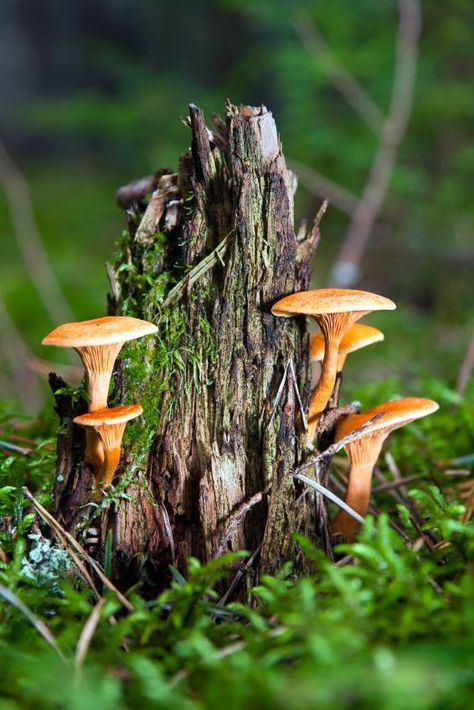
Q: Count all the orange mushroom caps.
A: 5